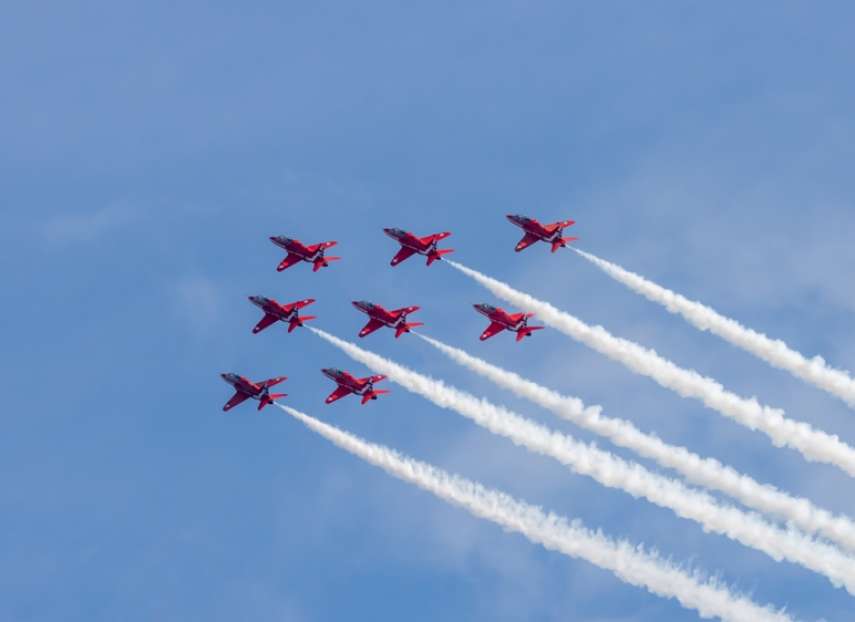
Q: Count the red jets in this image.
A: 8